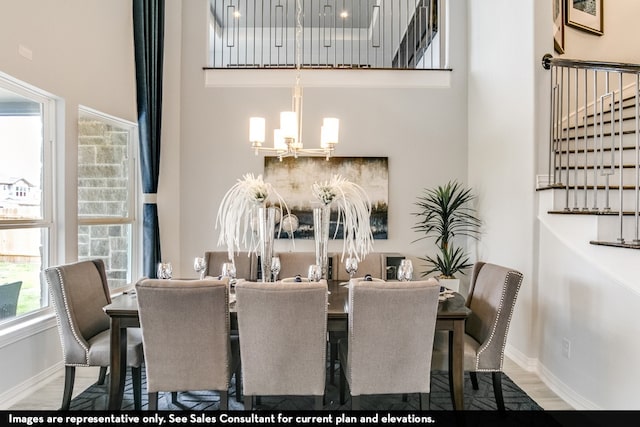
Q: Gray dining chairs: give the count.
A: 8